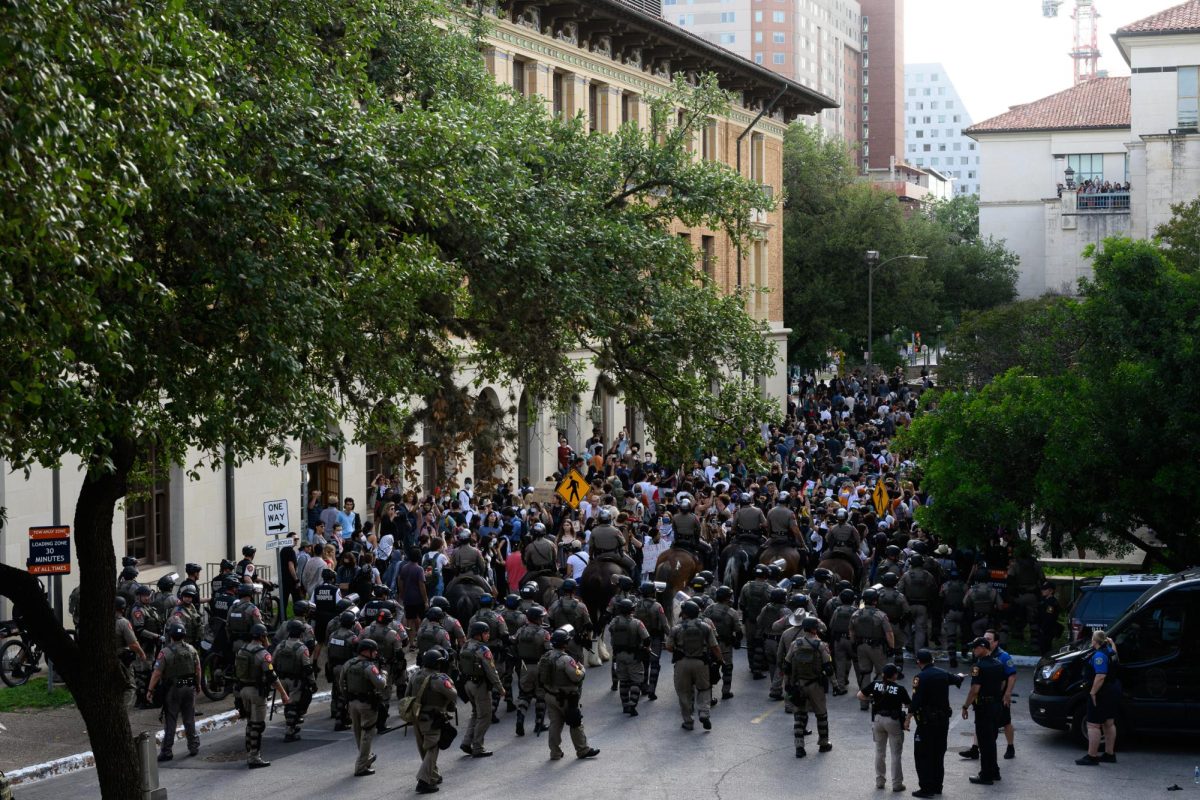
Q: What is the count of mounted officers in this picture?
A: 7